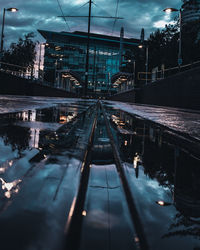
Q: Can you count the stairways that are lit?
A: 2